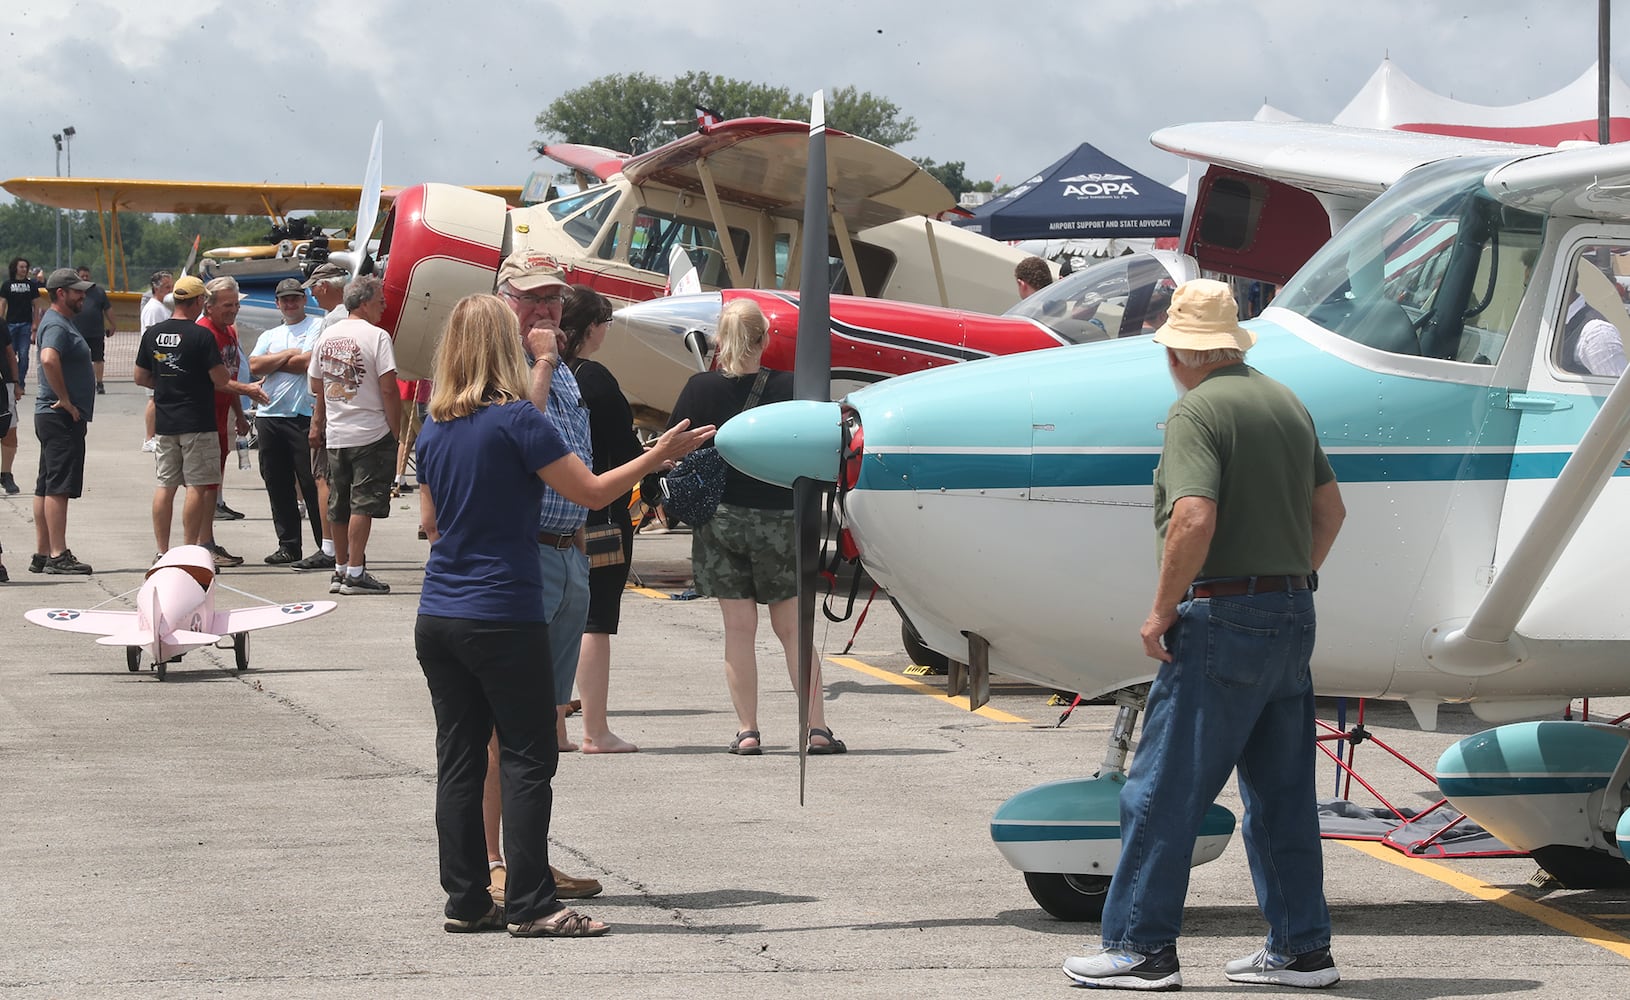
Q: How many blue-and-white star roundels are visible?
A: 3